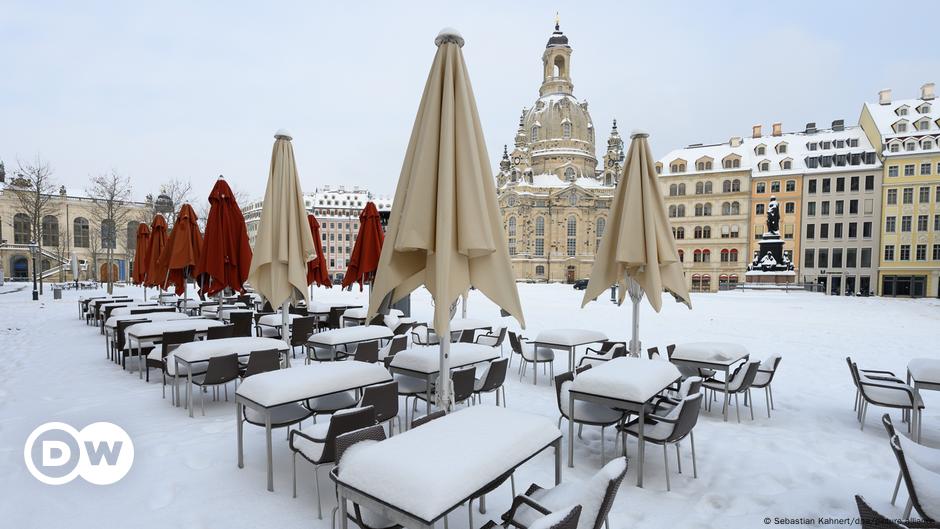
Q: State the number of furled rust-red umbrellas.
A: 6